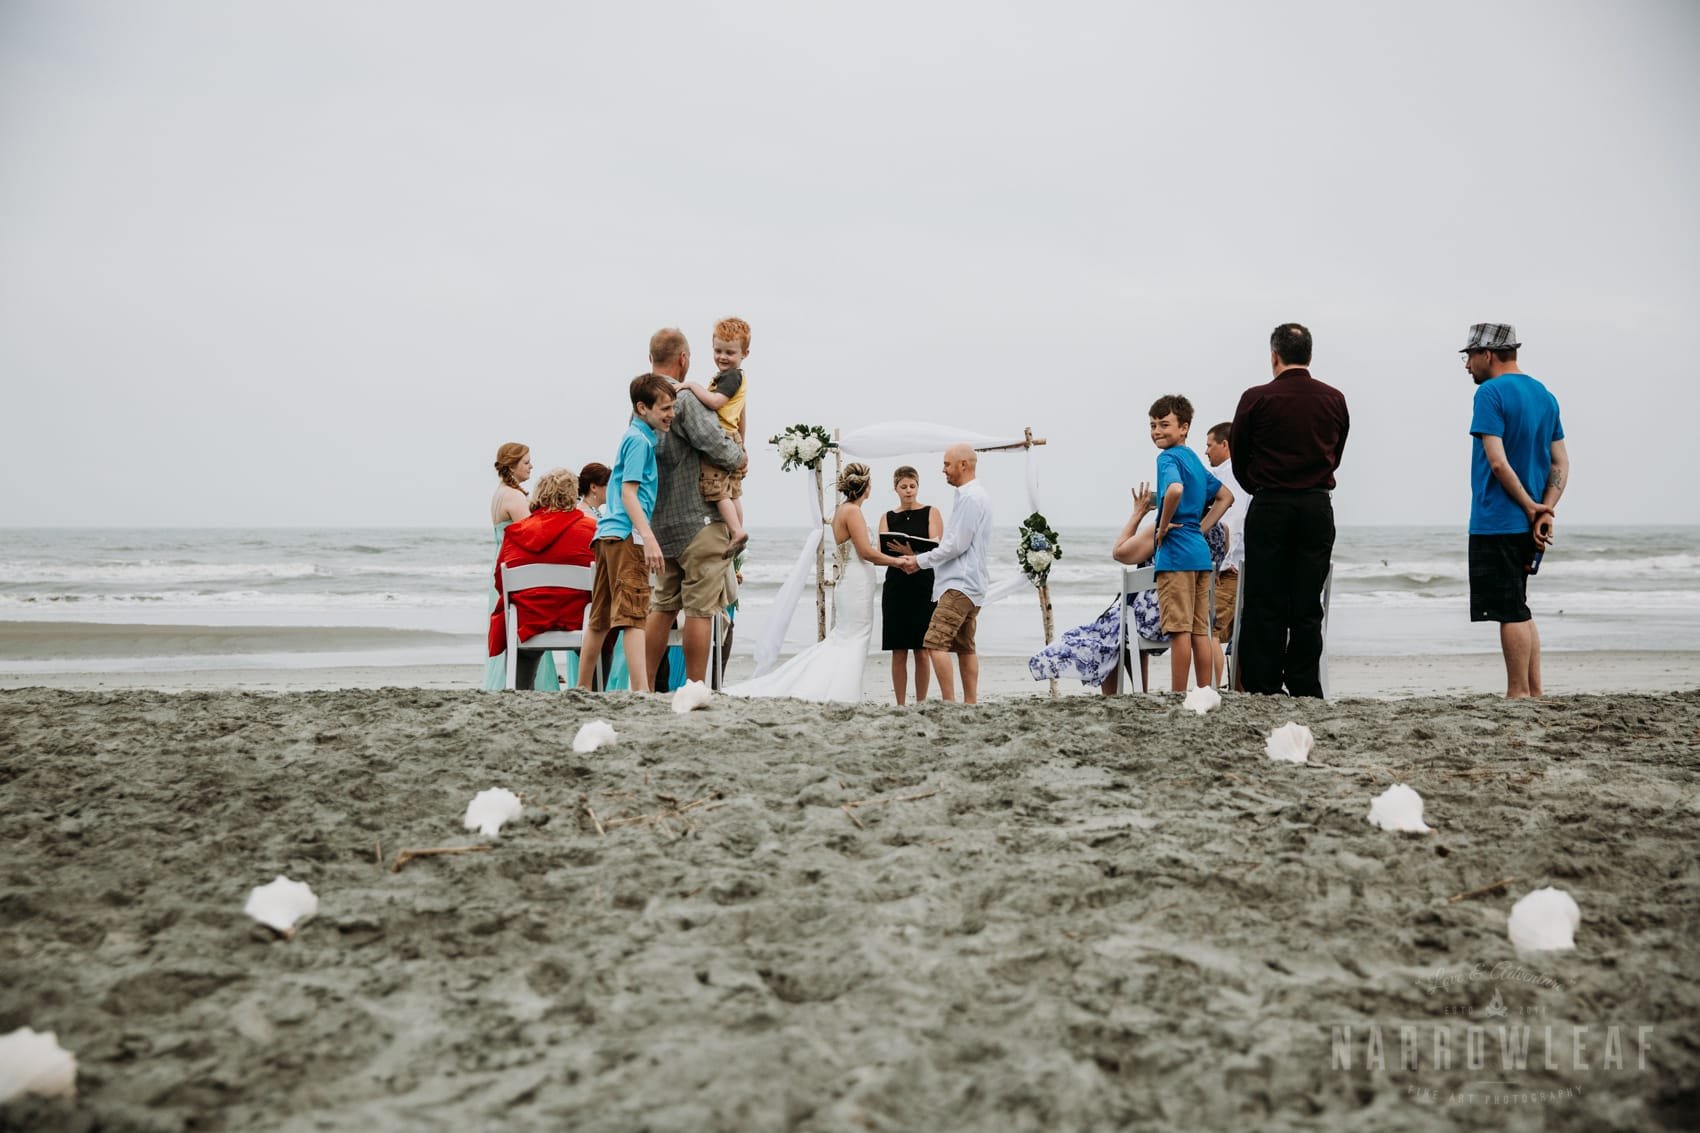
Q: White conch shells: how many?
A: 9